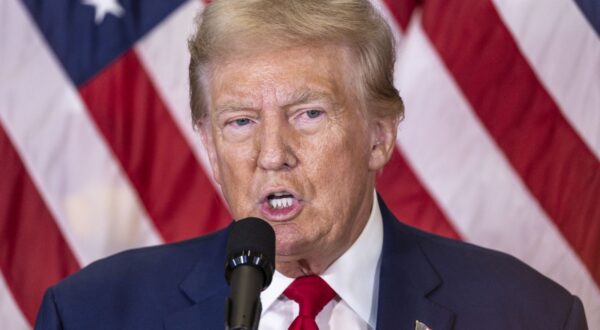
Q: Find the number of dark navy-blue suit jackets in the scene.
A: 1